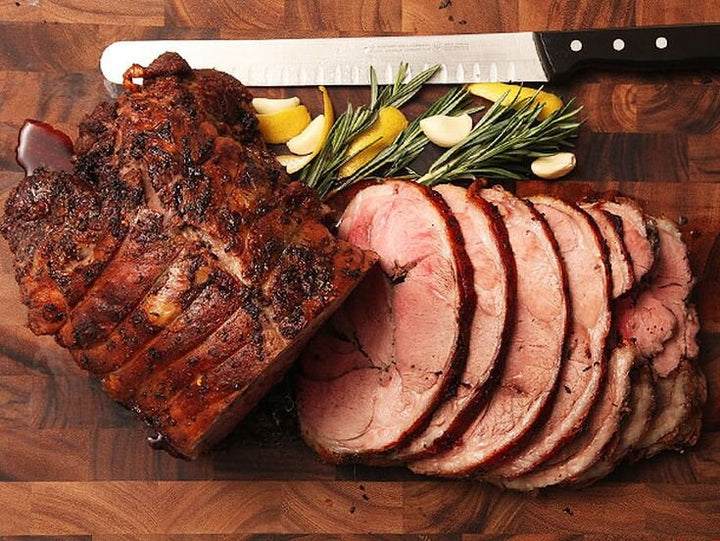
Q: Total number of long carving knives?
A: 1